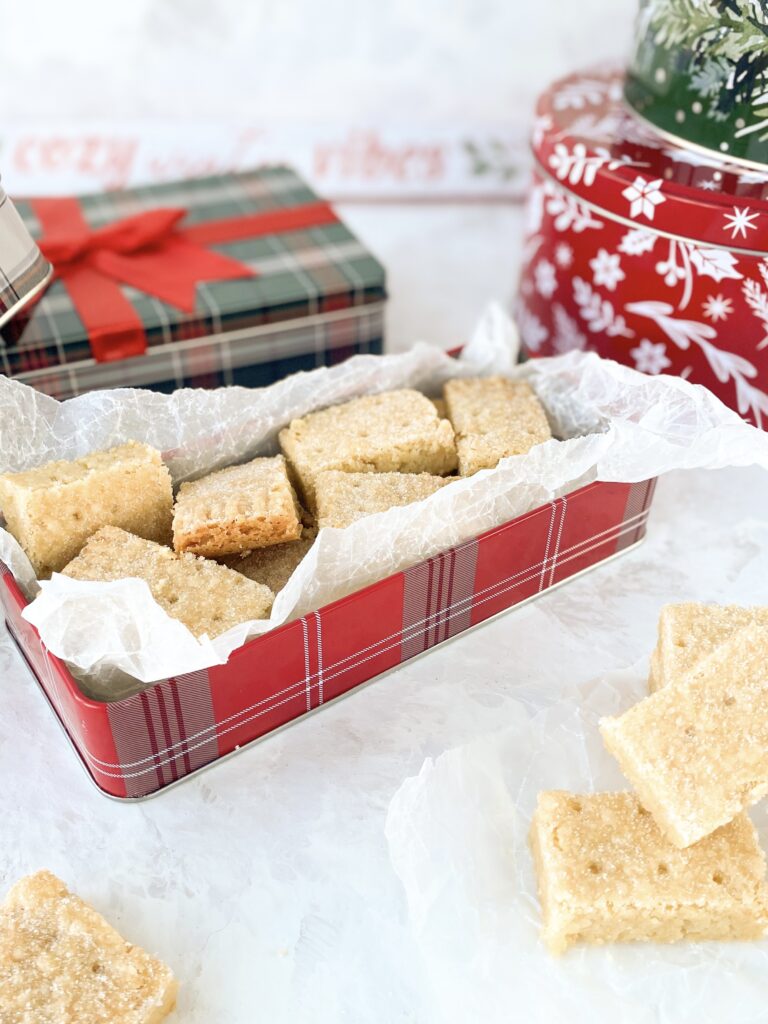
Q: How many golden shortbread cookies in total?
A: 11